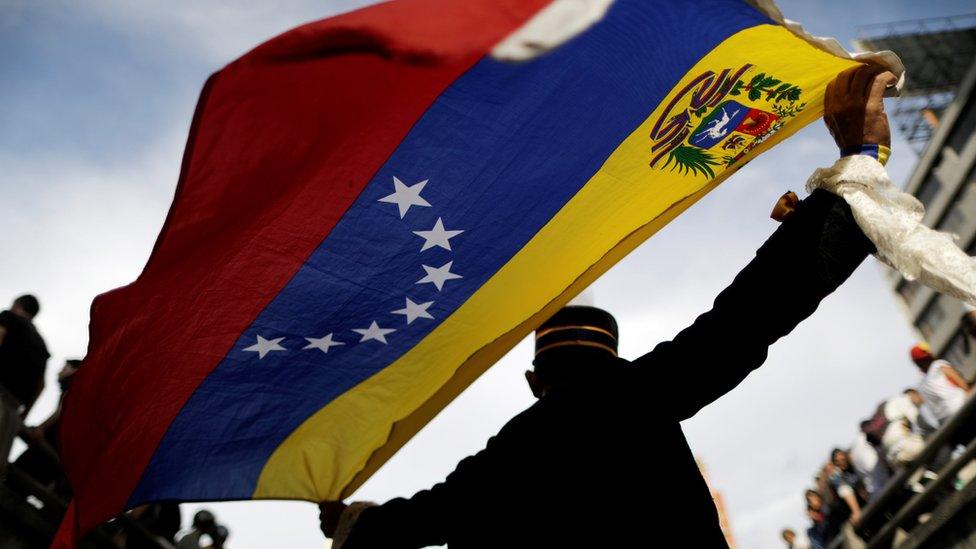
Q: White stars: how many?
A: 7